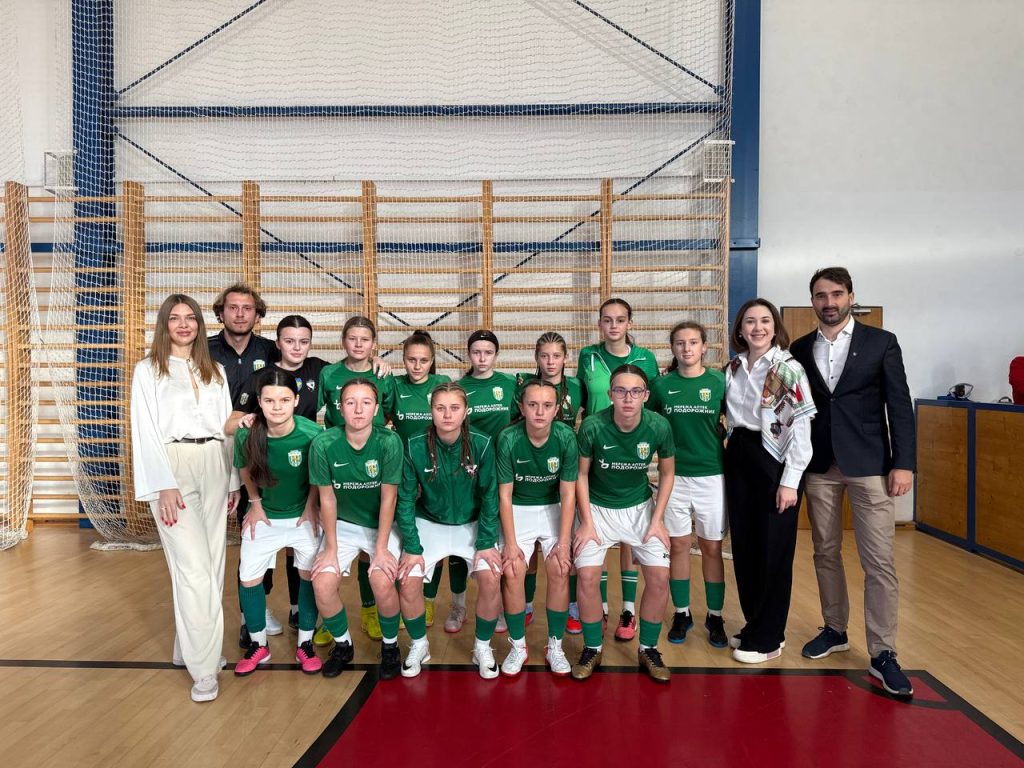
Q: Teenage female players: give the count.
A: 12